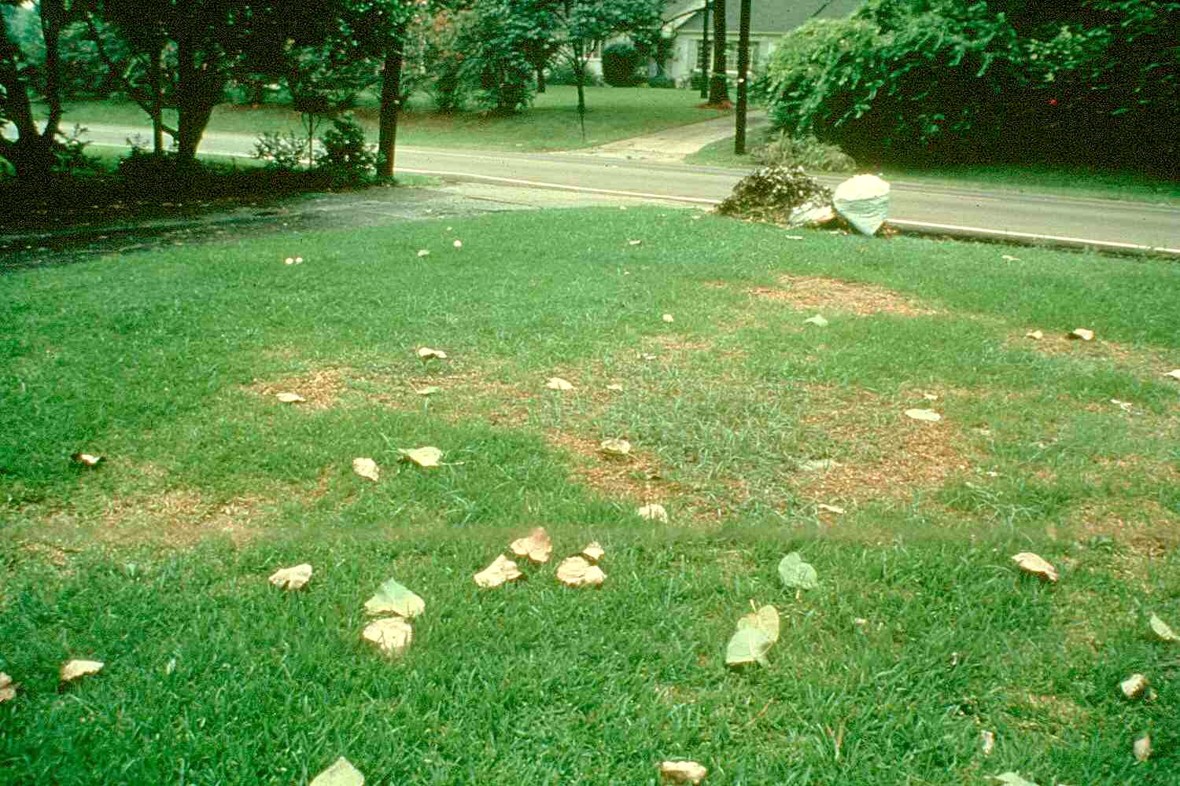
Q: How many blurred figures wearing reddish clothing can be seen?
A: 0